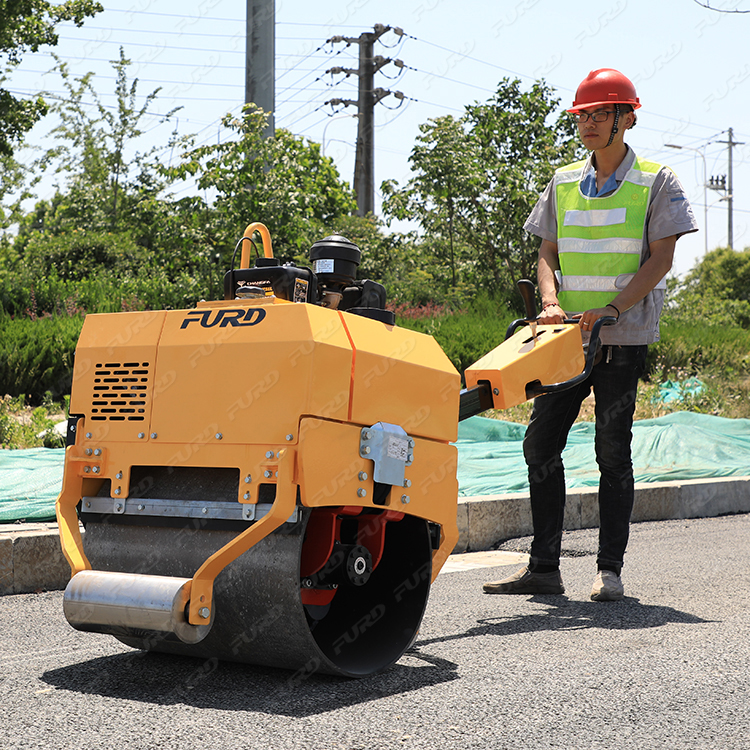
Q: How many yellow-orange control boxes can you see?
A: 1